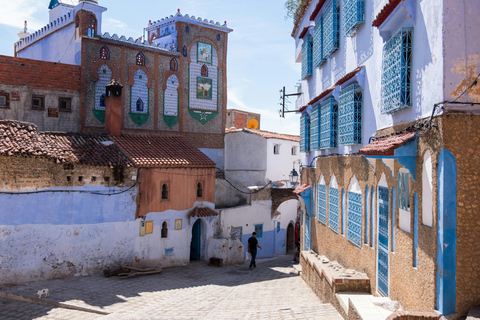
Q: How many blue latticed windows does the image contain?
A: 12